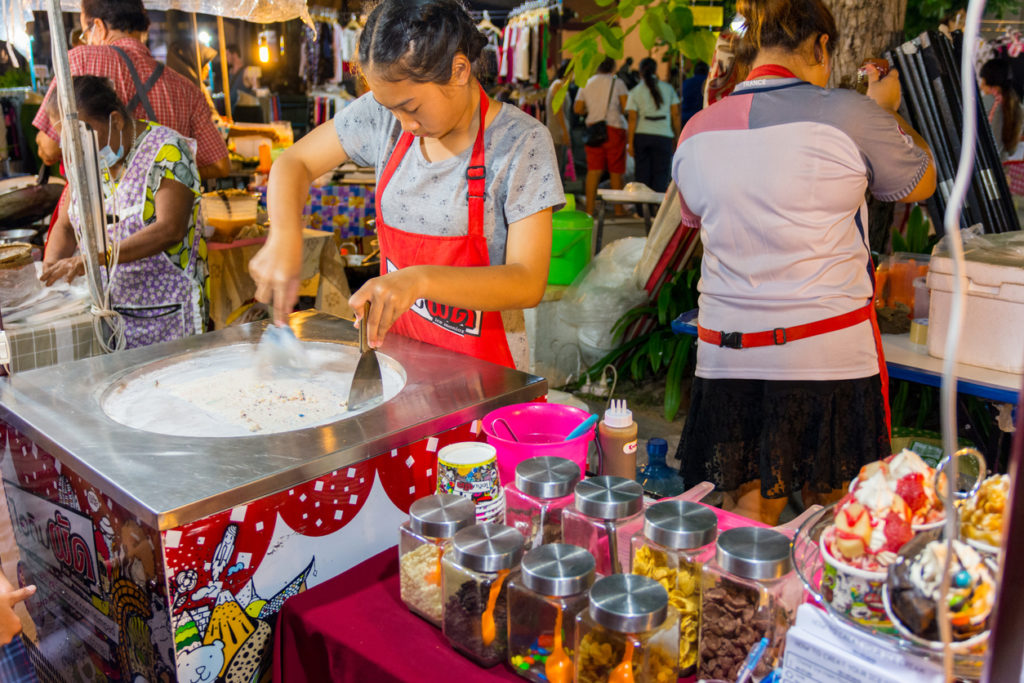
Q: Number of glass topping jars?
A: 8